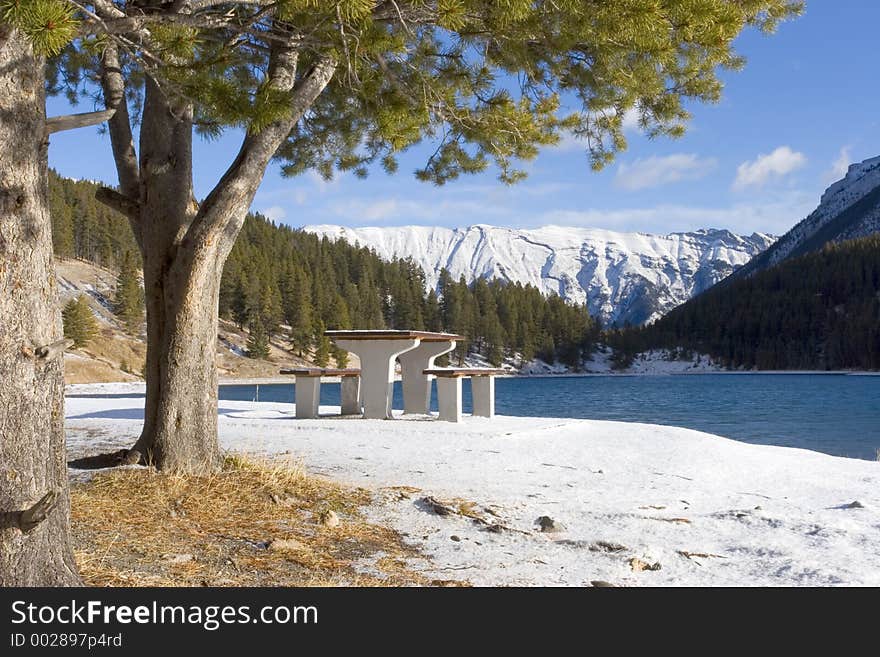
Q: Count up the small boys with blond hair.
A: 0